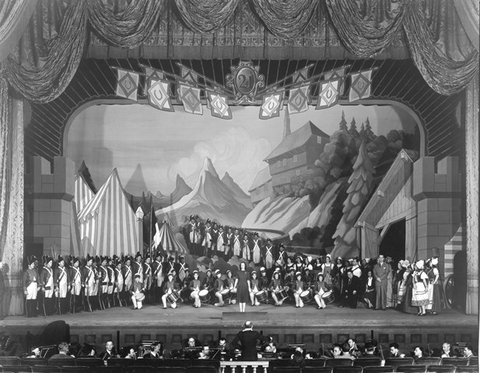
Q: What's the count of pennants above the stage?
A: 8